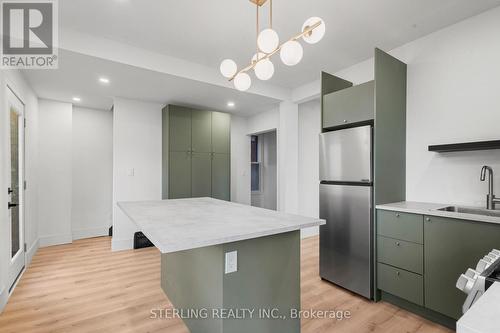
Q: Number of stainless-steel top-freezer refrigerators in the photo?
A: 1